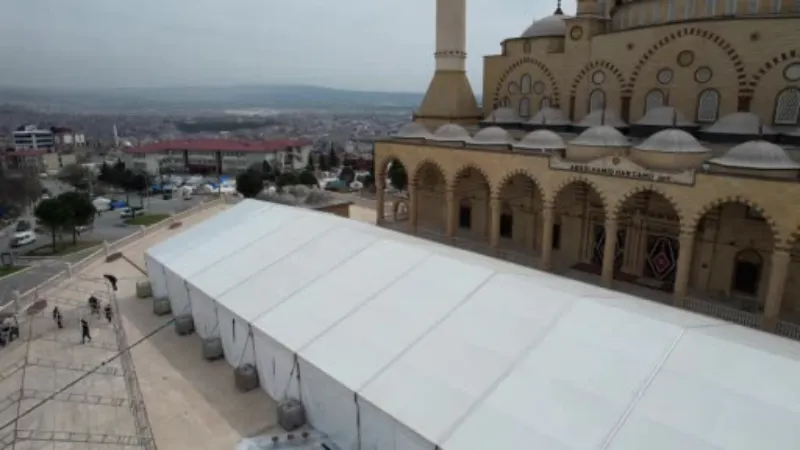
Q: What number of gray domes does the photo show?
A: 13